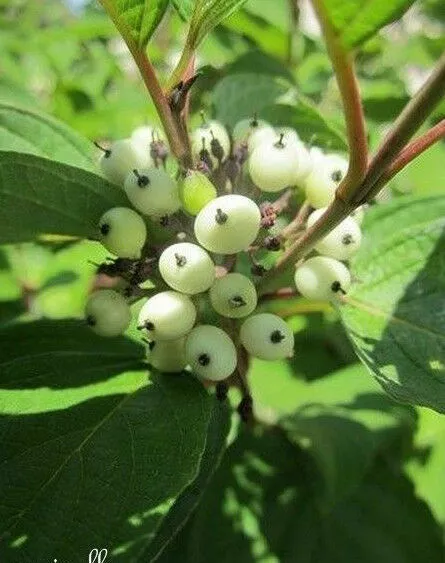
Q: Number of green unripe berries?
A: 1